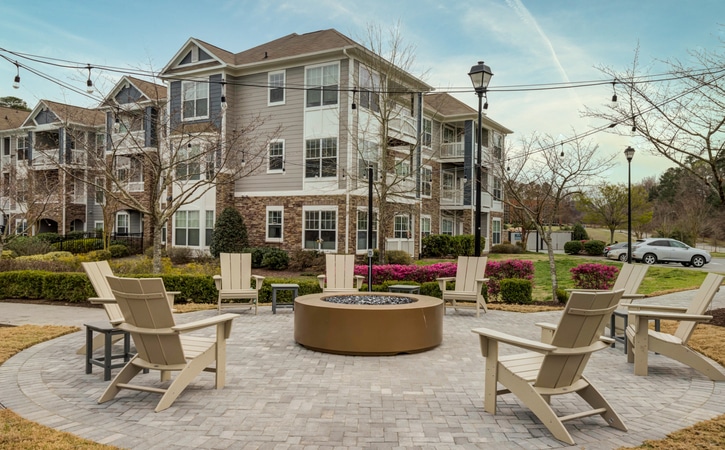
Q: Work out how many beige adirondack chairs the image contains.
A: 8